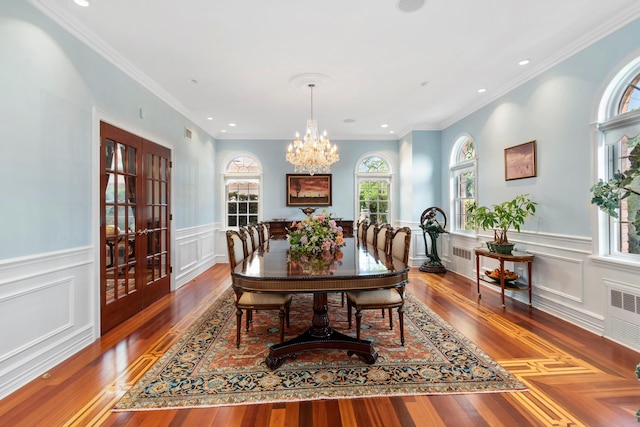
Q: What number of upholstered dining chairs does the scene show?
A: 8